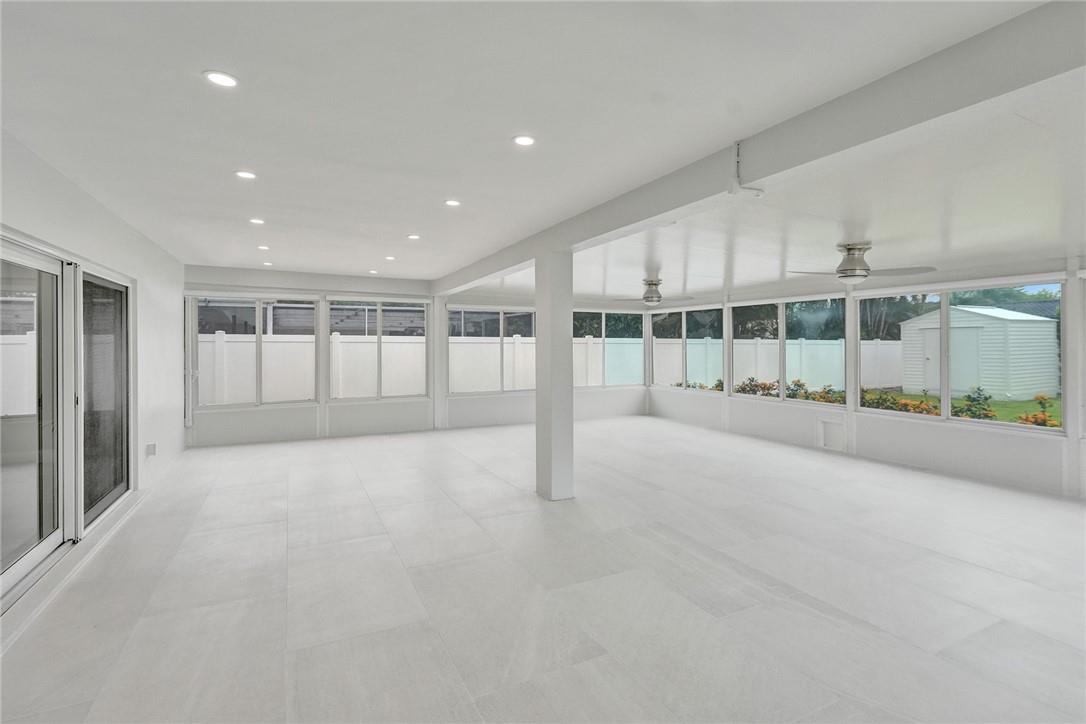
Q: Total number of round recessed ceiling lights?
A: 10